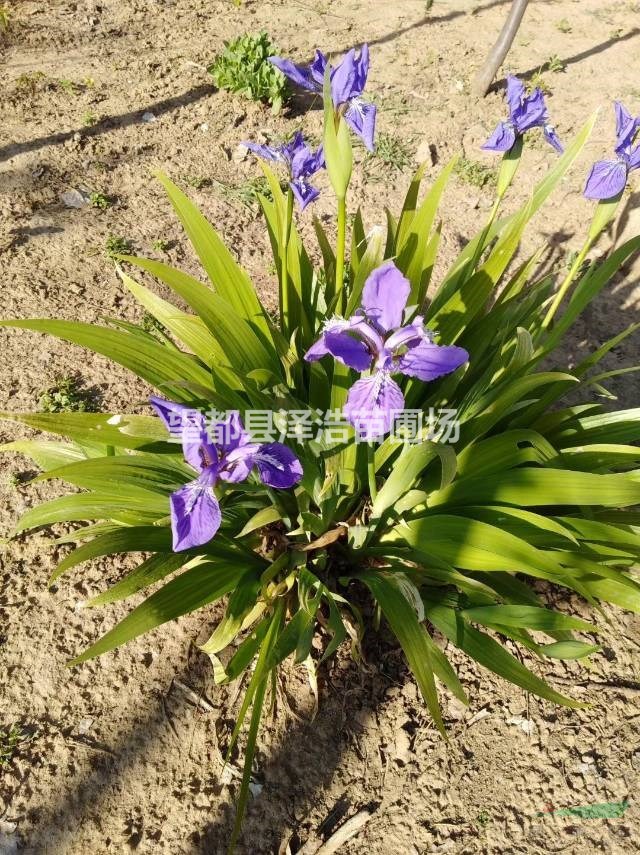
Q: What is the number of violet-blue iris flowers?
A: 6